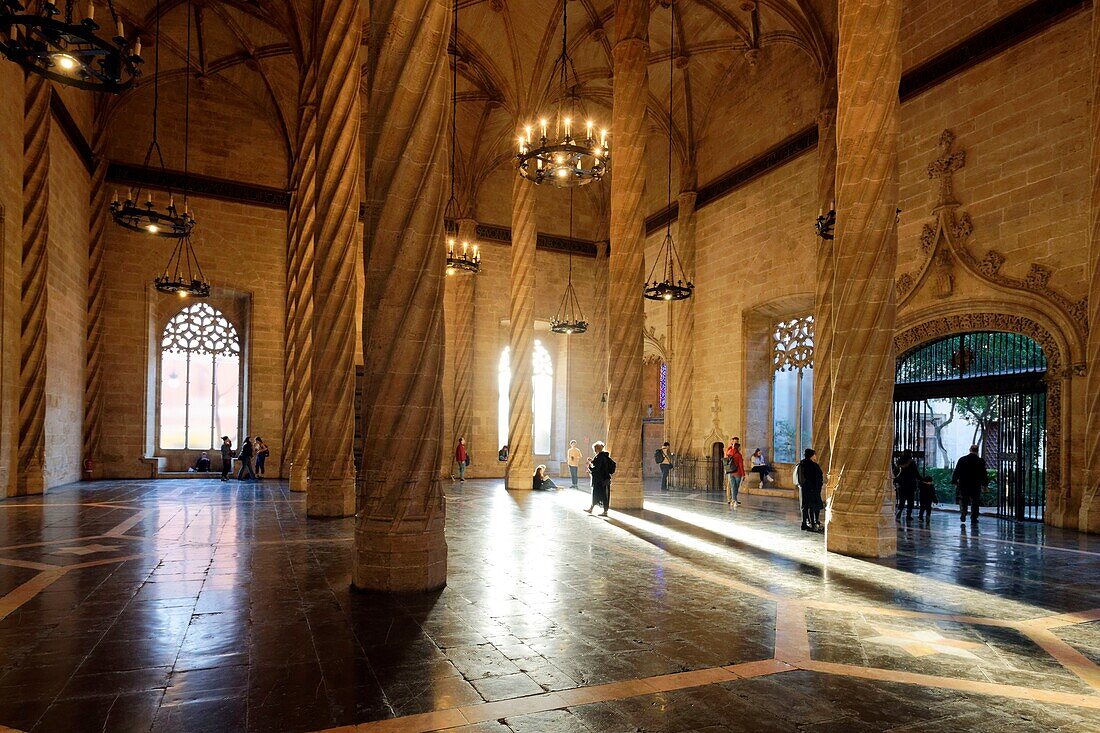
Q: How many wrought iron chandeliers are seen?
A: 8